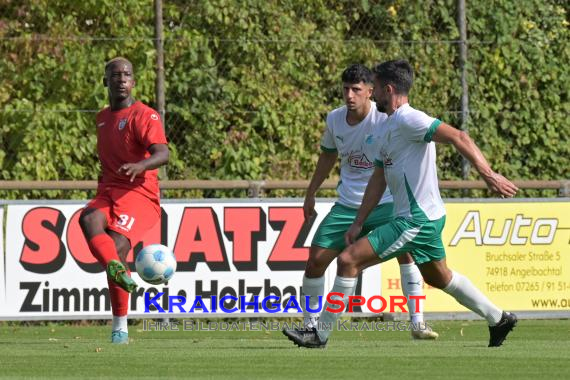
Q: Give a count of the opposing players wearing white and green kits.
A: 2